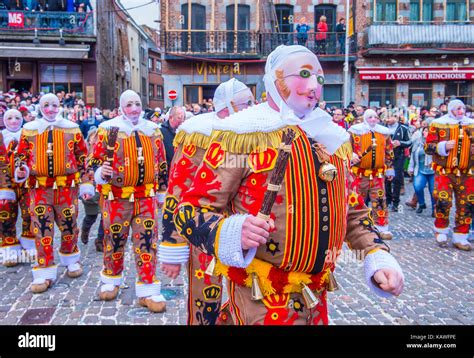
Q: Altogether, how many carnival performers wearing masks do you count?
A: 7